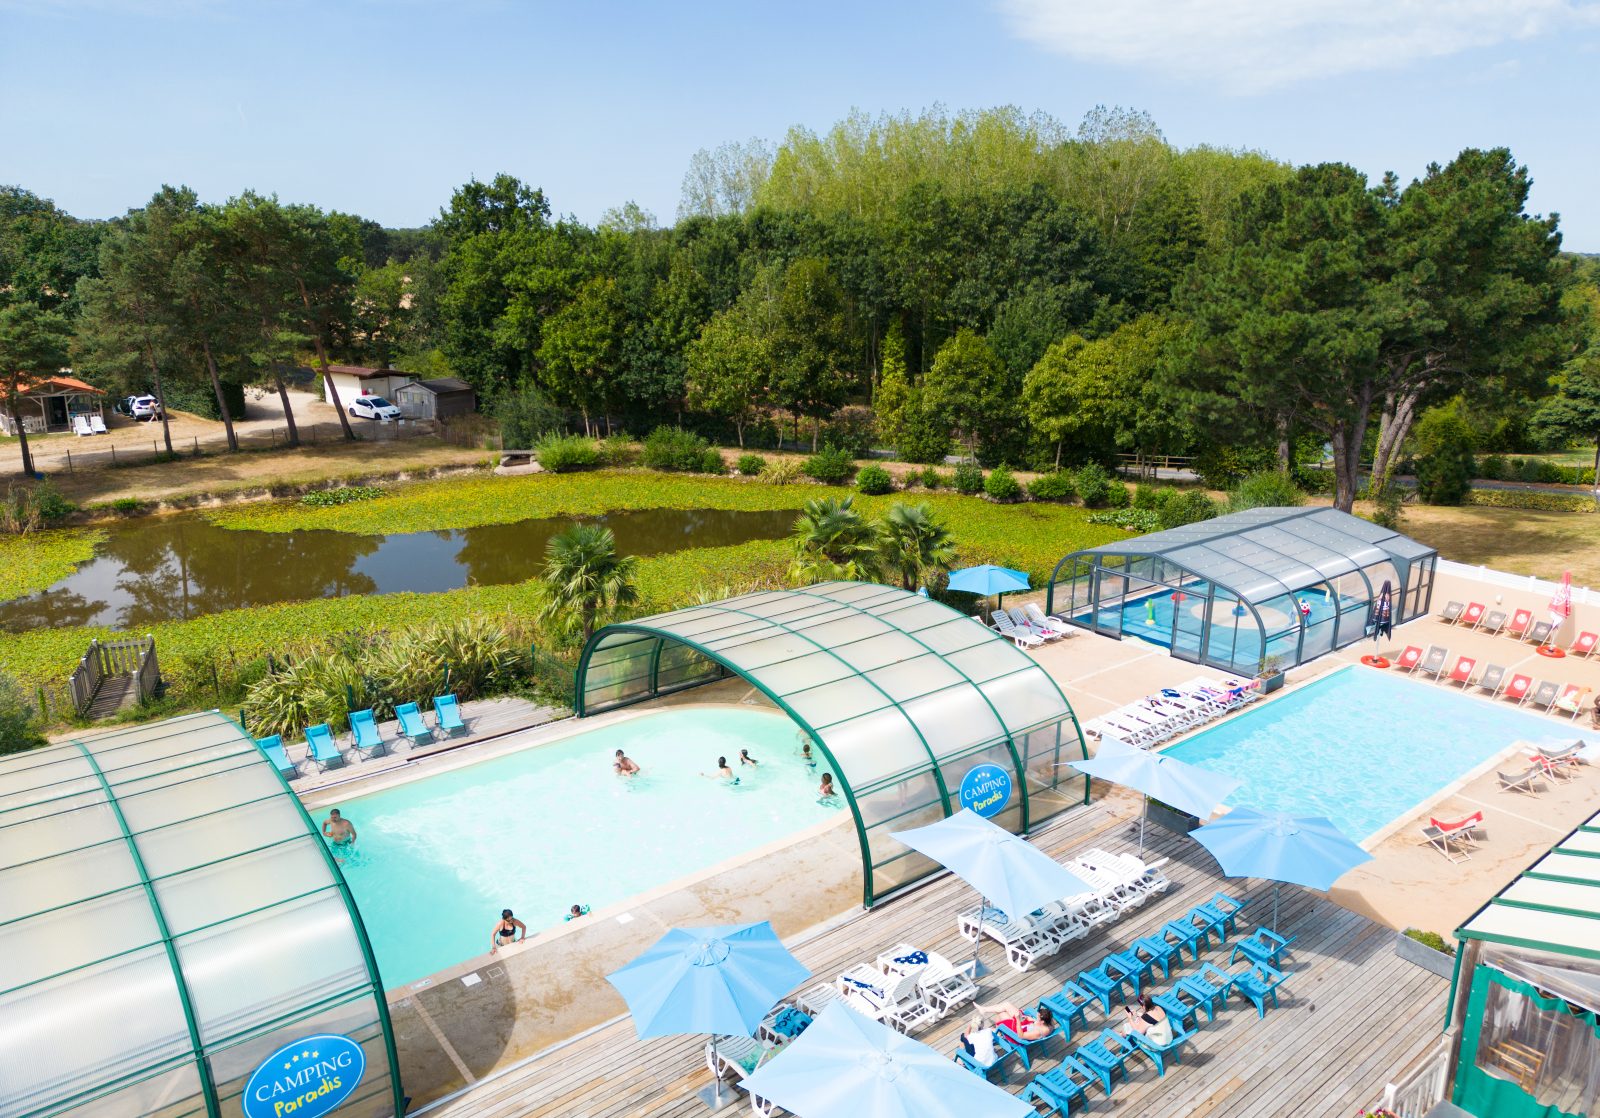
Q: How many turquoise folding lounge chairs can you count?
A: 5